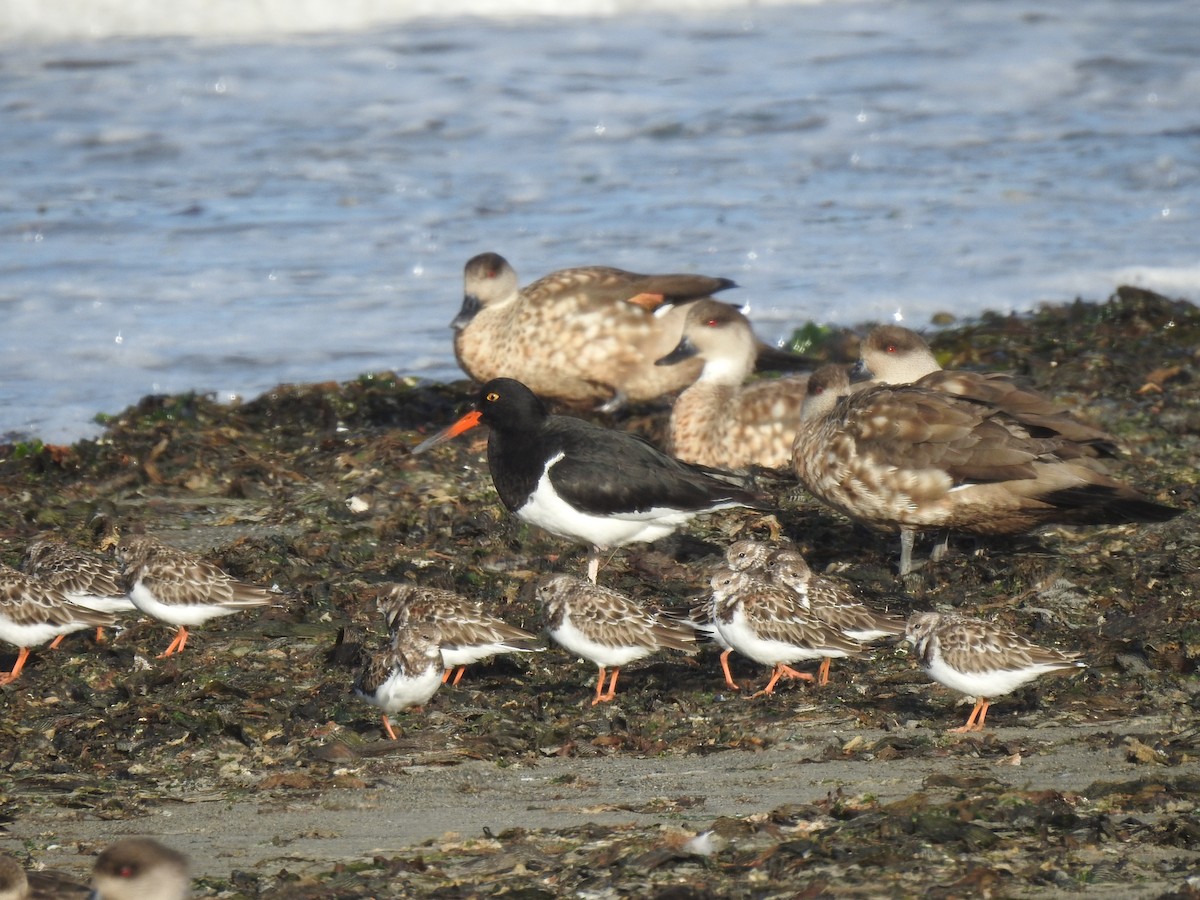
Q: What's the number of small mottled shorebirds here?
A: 11